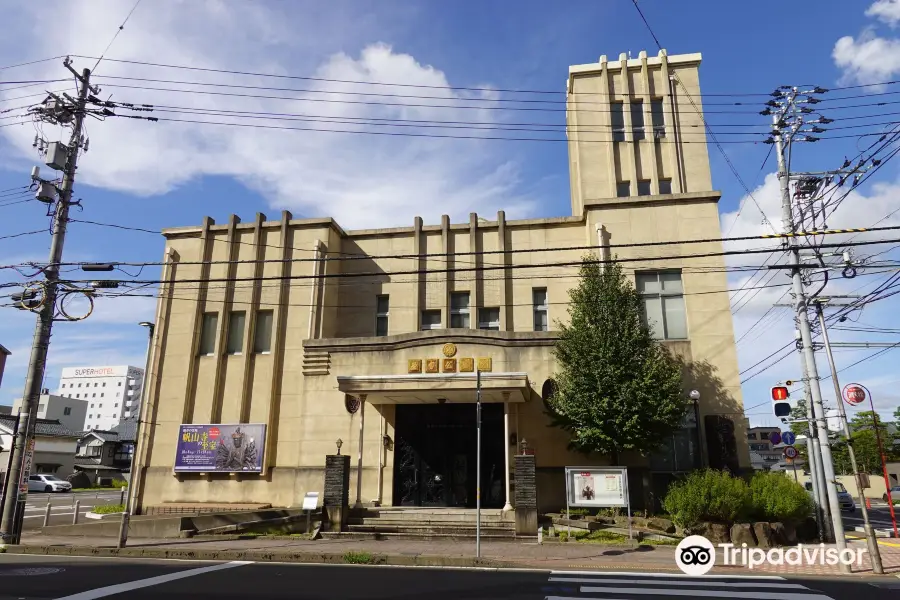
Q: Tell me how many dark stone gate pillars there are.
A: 2